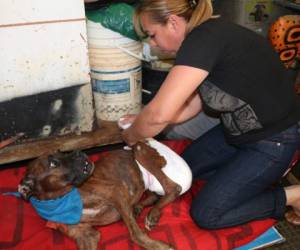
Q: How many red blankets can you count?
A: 1